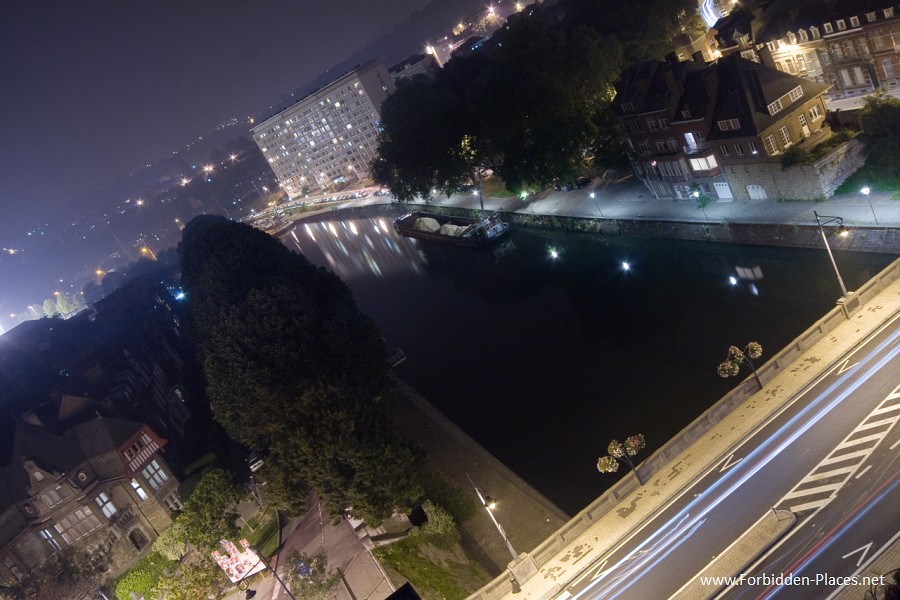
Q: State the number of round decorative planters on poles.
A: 6